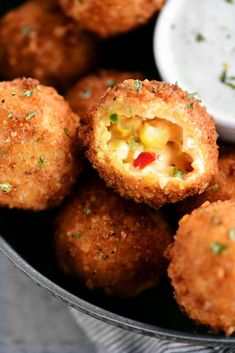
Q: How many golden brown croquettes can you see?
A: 8